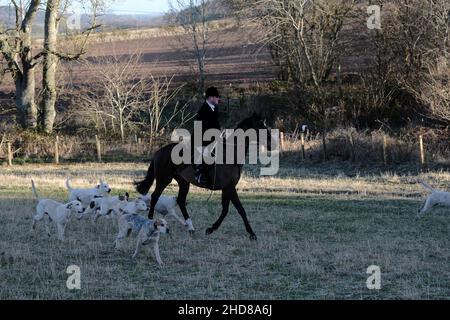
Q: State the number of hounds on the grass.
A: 7